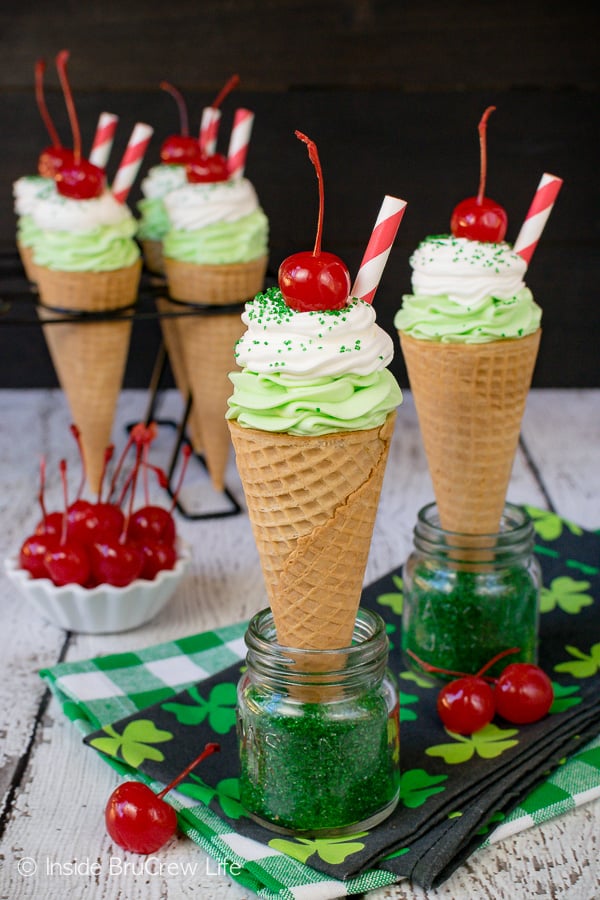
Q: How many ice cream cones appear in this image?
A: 6